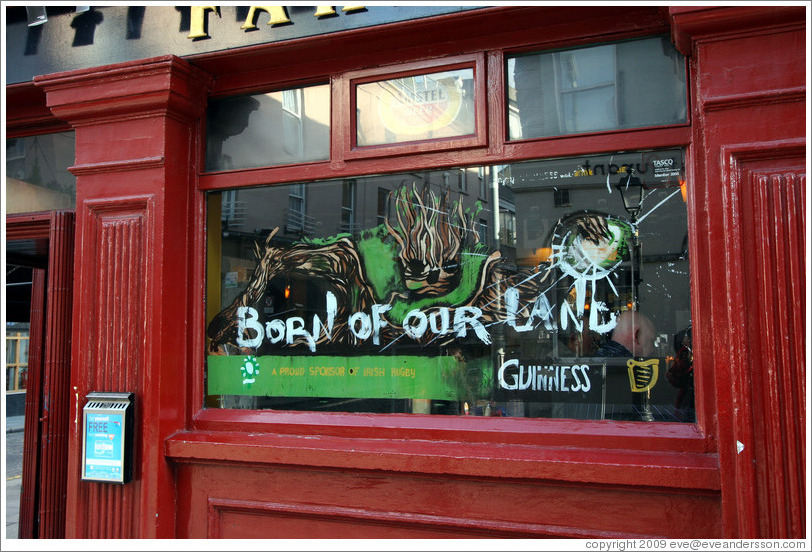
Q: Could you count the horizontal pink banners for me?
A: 0